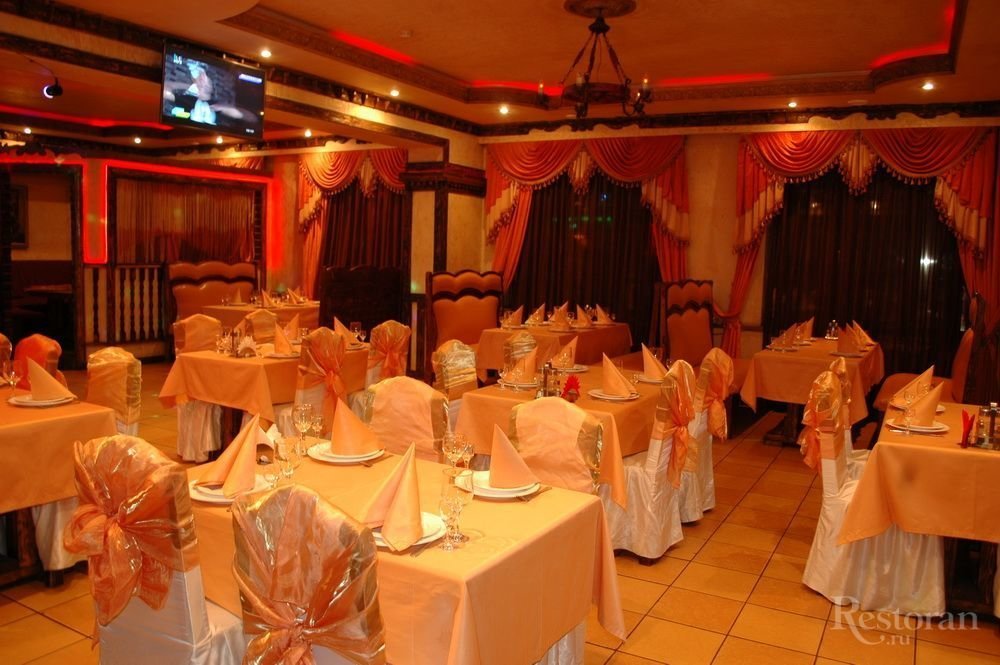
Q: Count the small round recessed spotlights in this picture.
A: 9